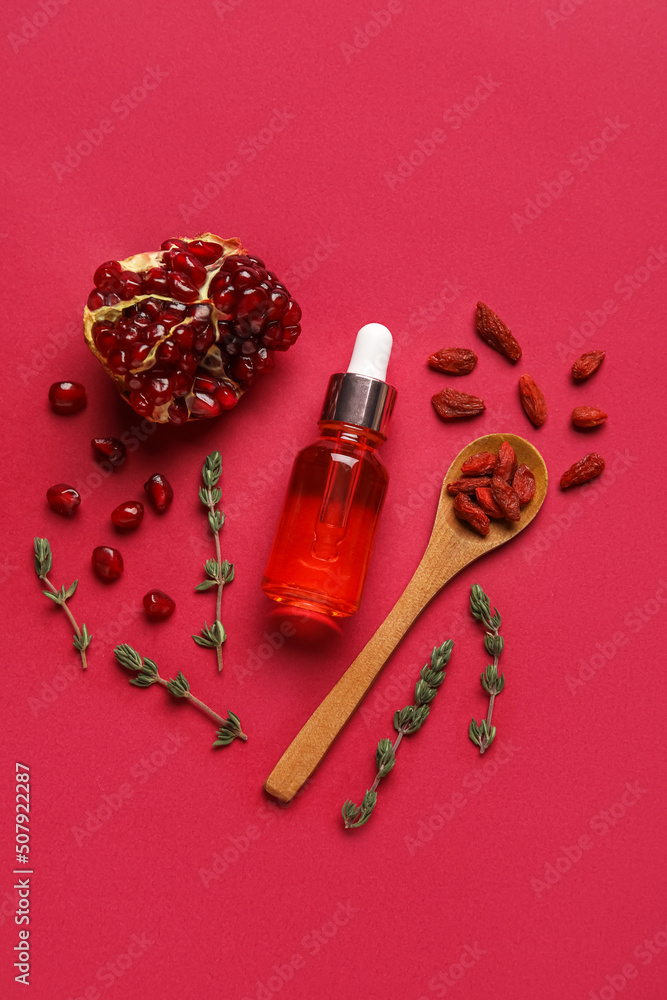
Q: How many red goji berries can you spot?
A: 14